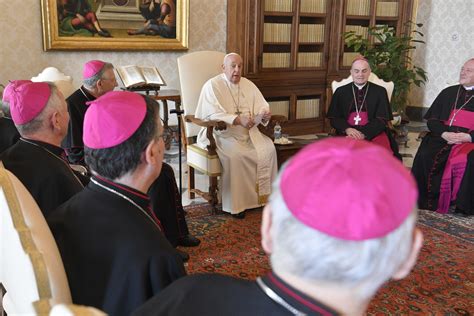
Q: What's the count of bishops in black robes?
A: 7